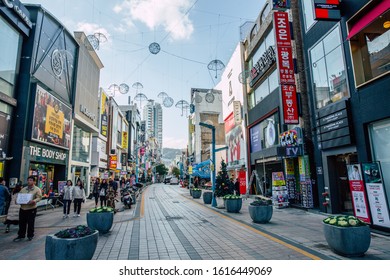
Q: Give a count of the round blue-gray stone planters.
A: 7